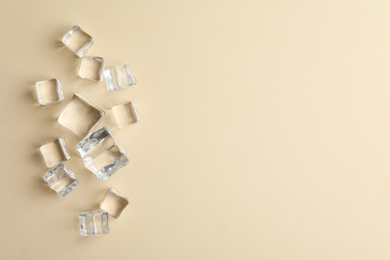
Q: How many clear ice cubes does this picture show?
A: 11